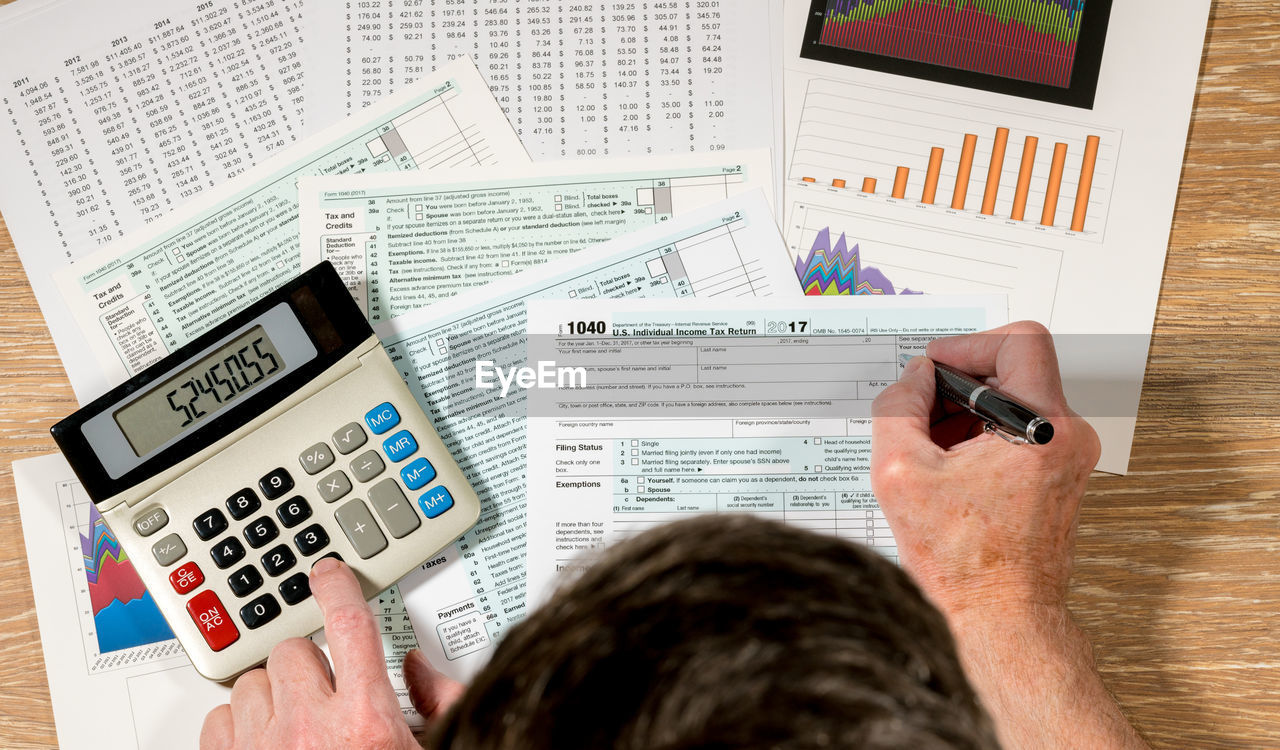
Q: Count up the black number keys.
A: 10